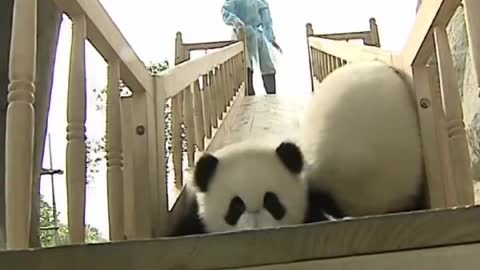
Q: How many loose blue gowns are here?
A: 1